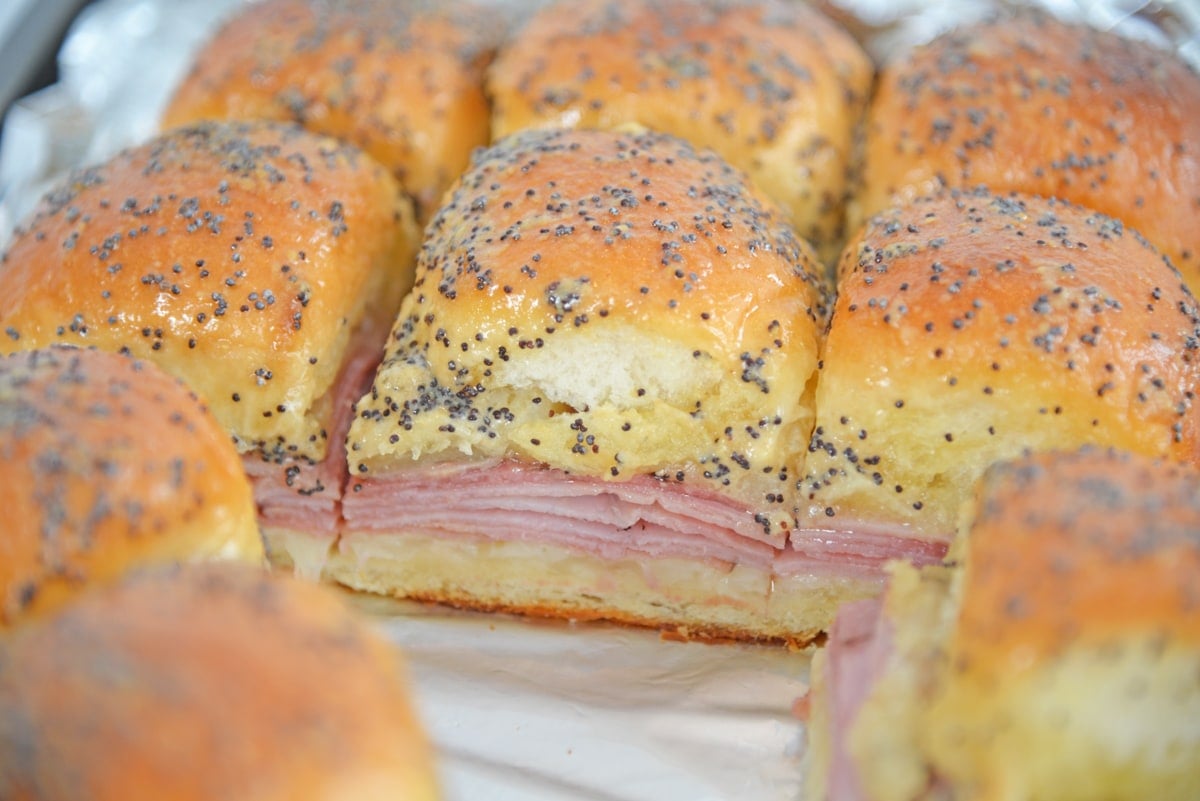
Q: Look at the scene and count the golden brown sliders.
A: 9